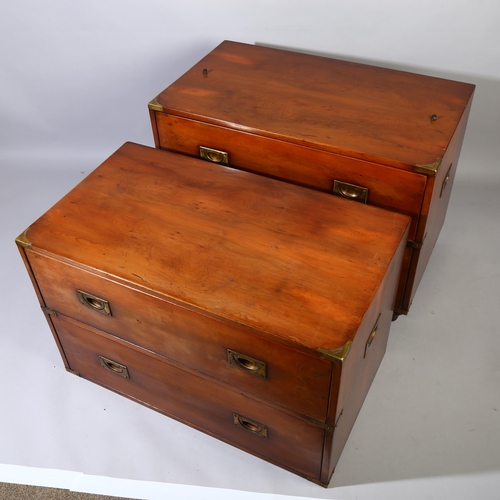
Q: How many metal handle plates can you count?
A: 8